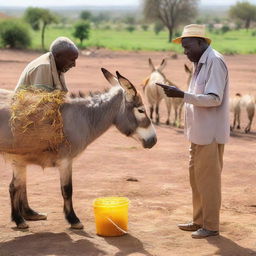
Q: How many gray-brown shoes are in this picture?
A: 2